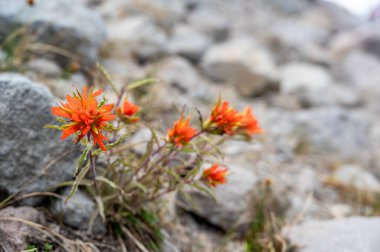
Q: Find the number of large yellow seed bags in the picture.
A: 0